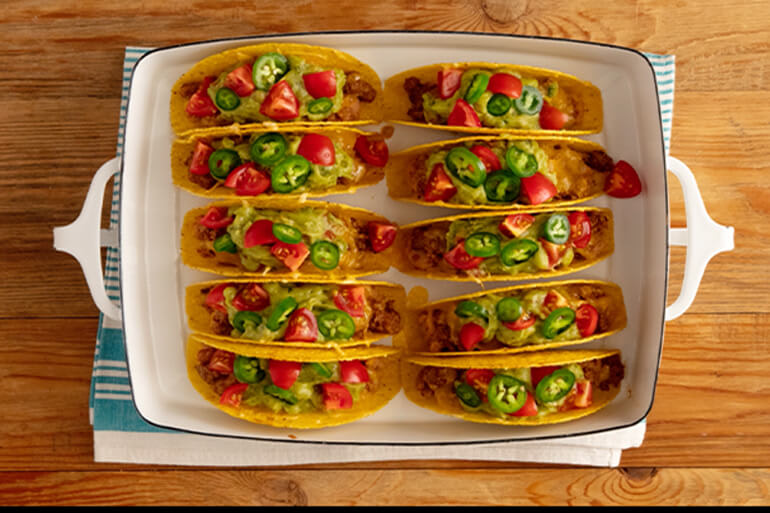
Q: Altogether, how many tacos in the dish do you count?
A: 10